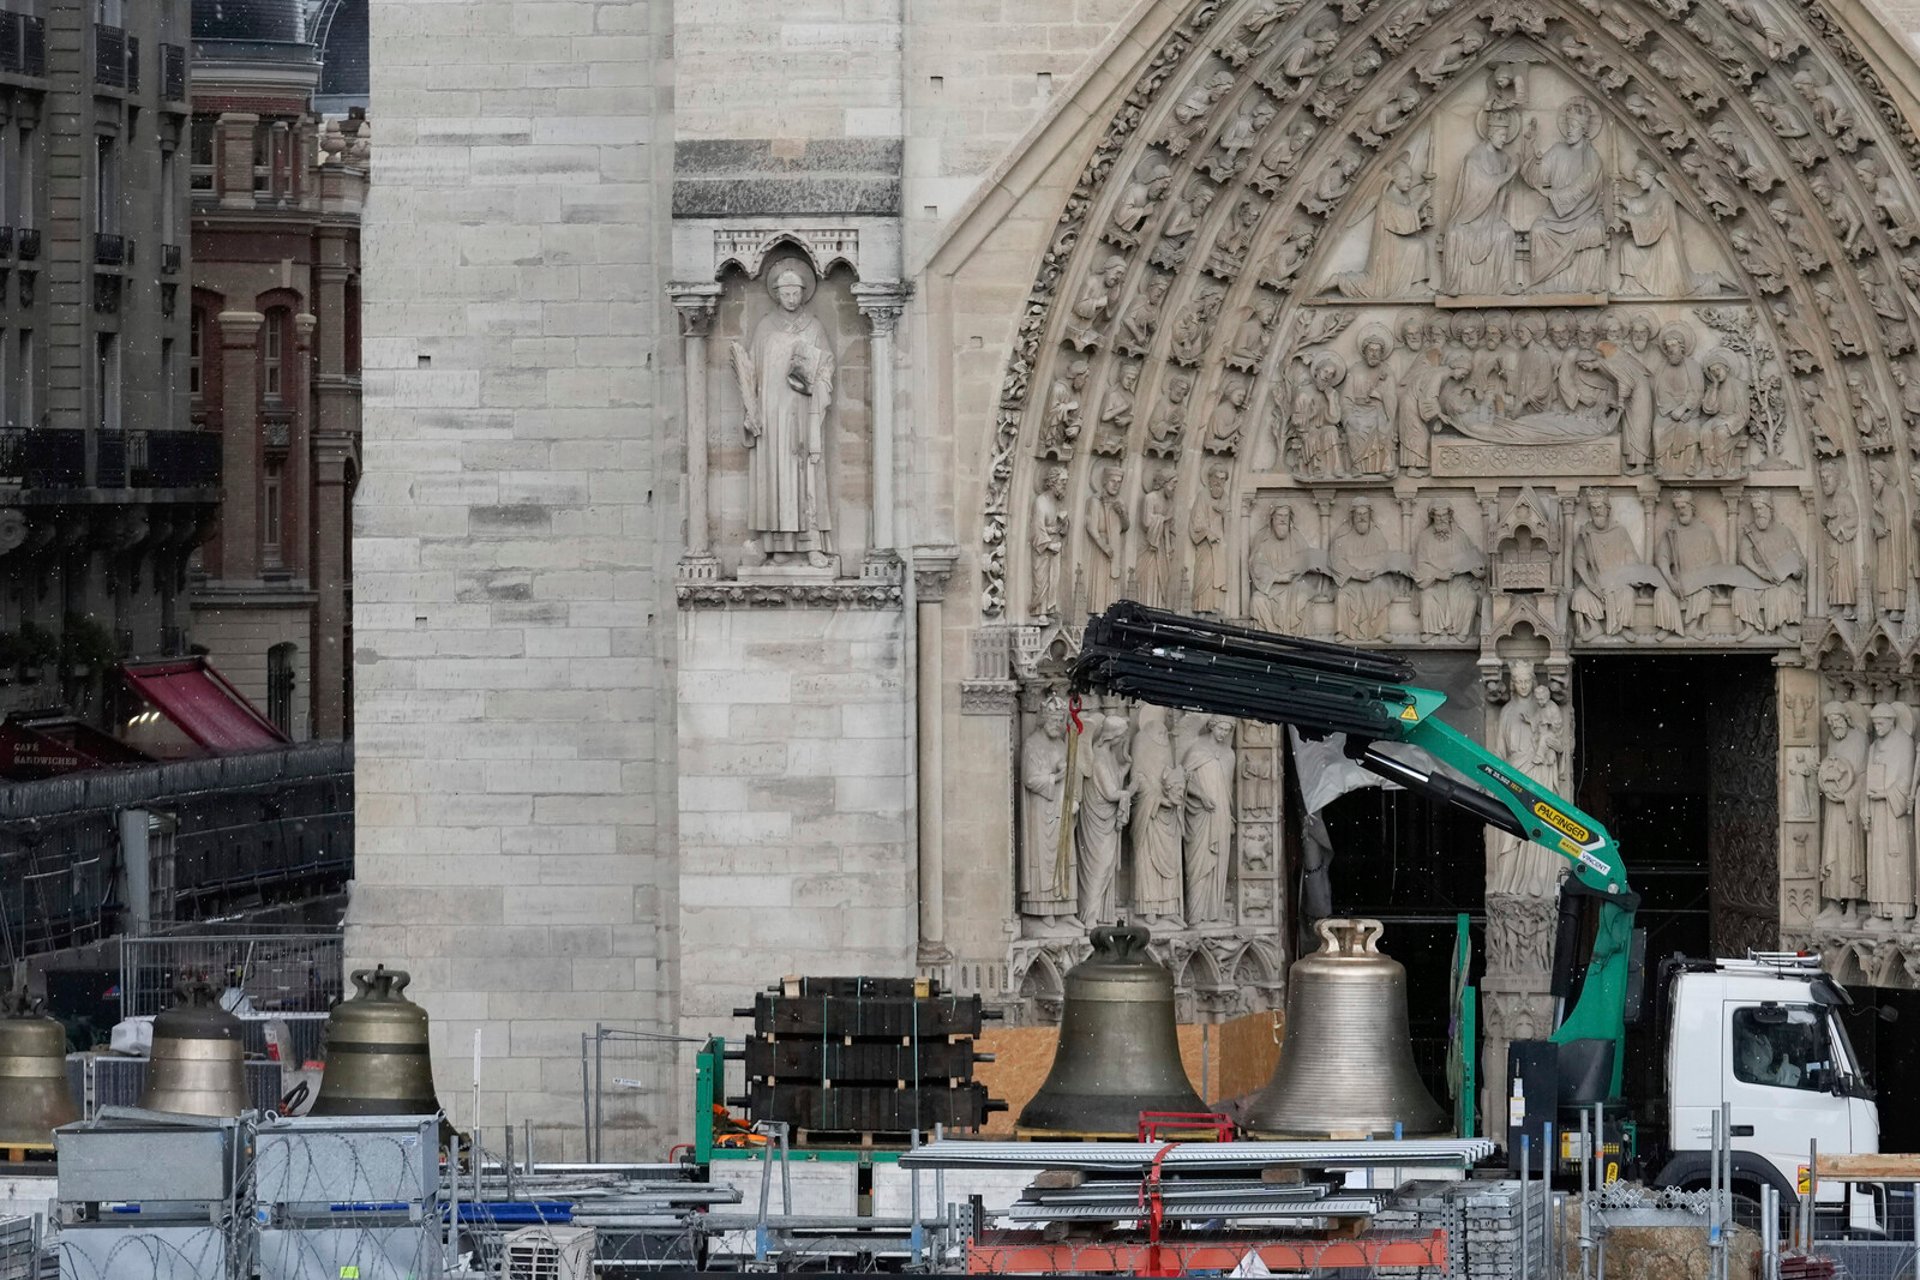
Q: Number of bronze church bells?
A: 5